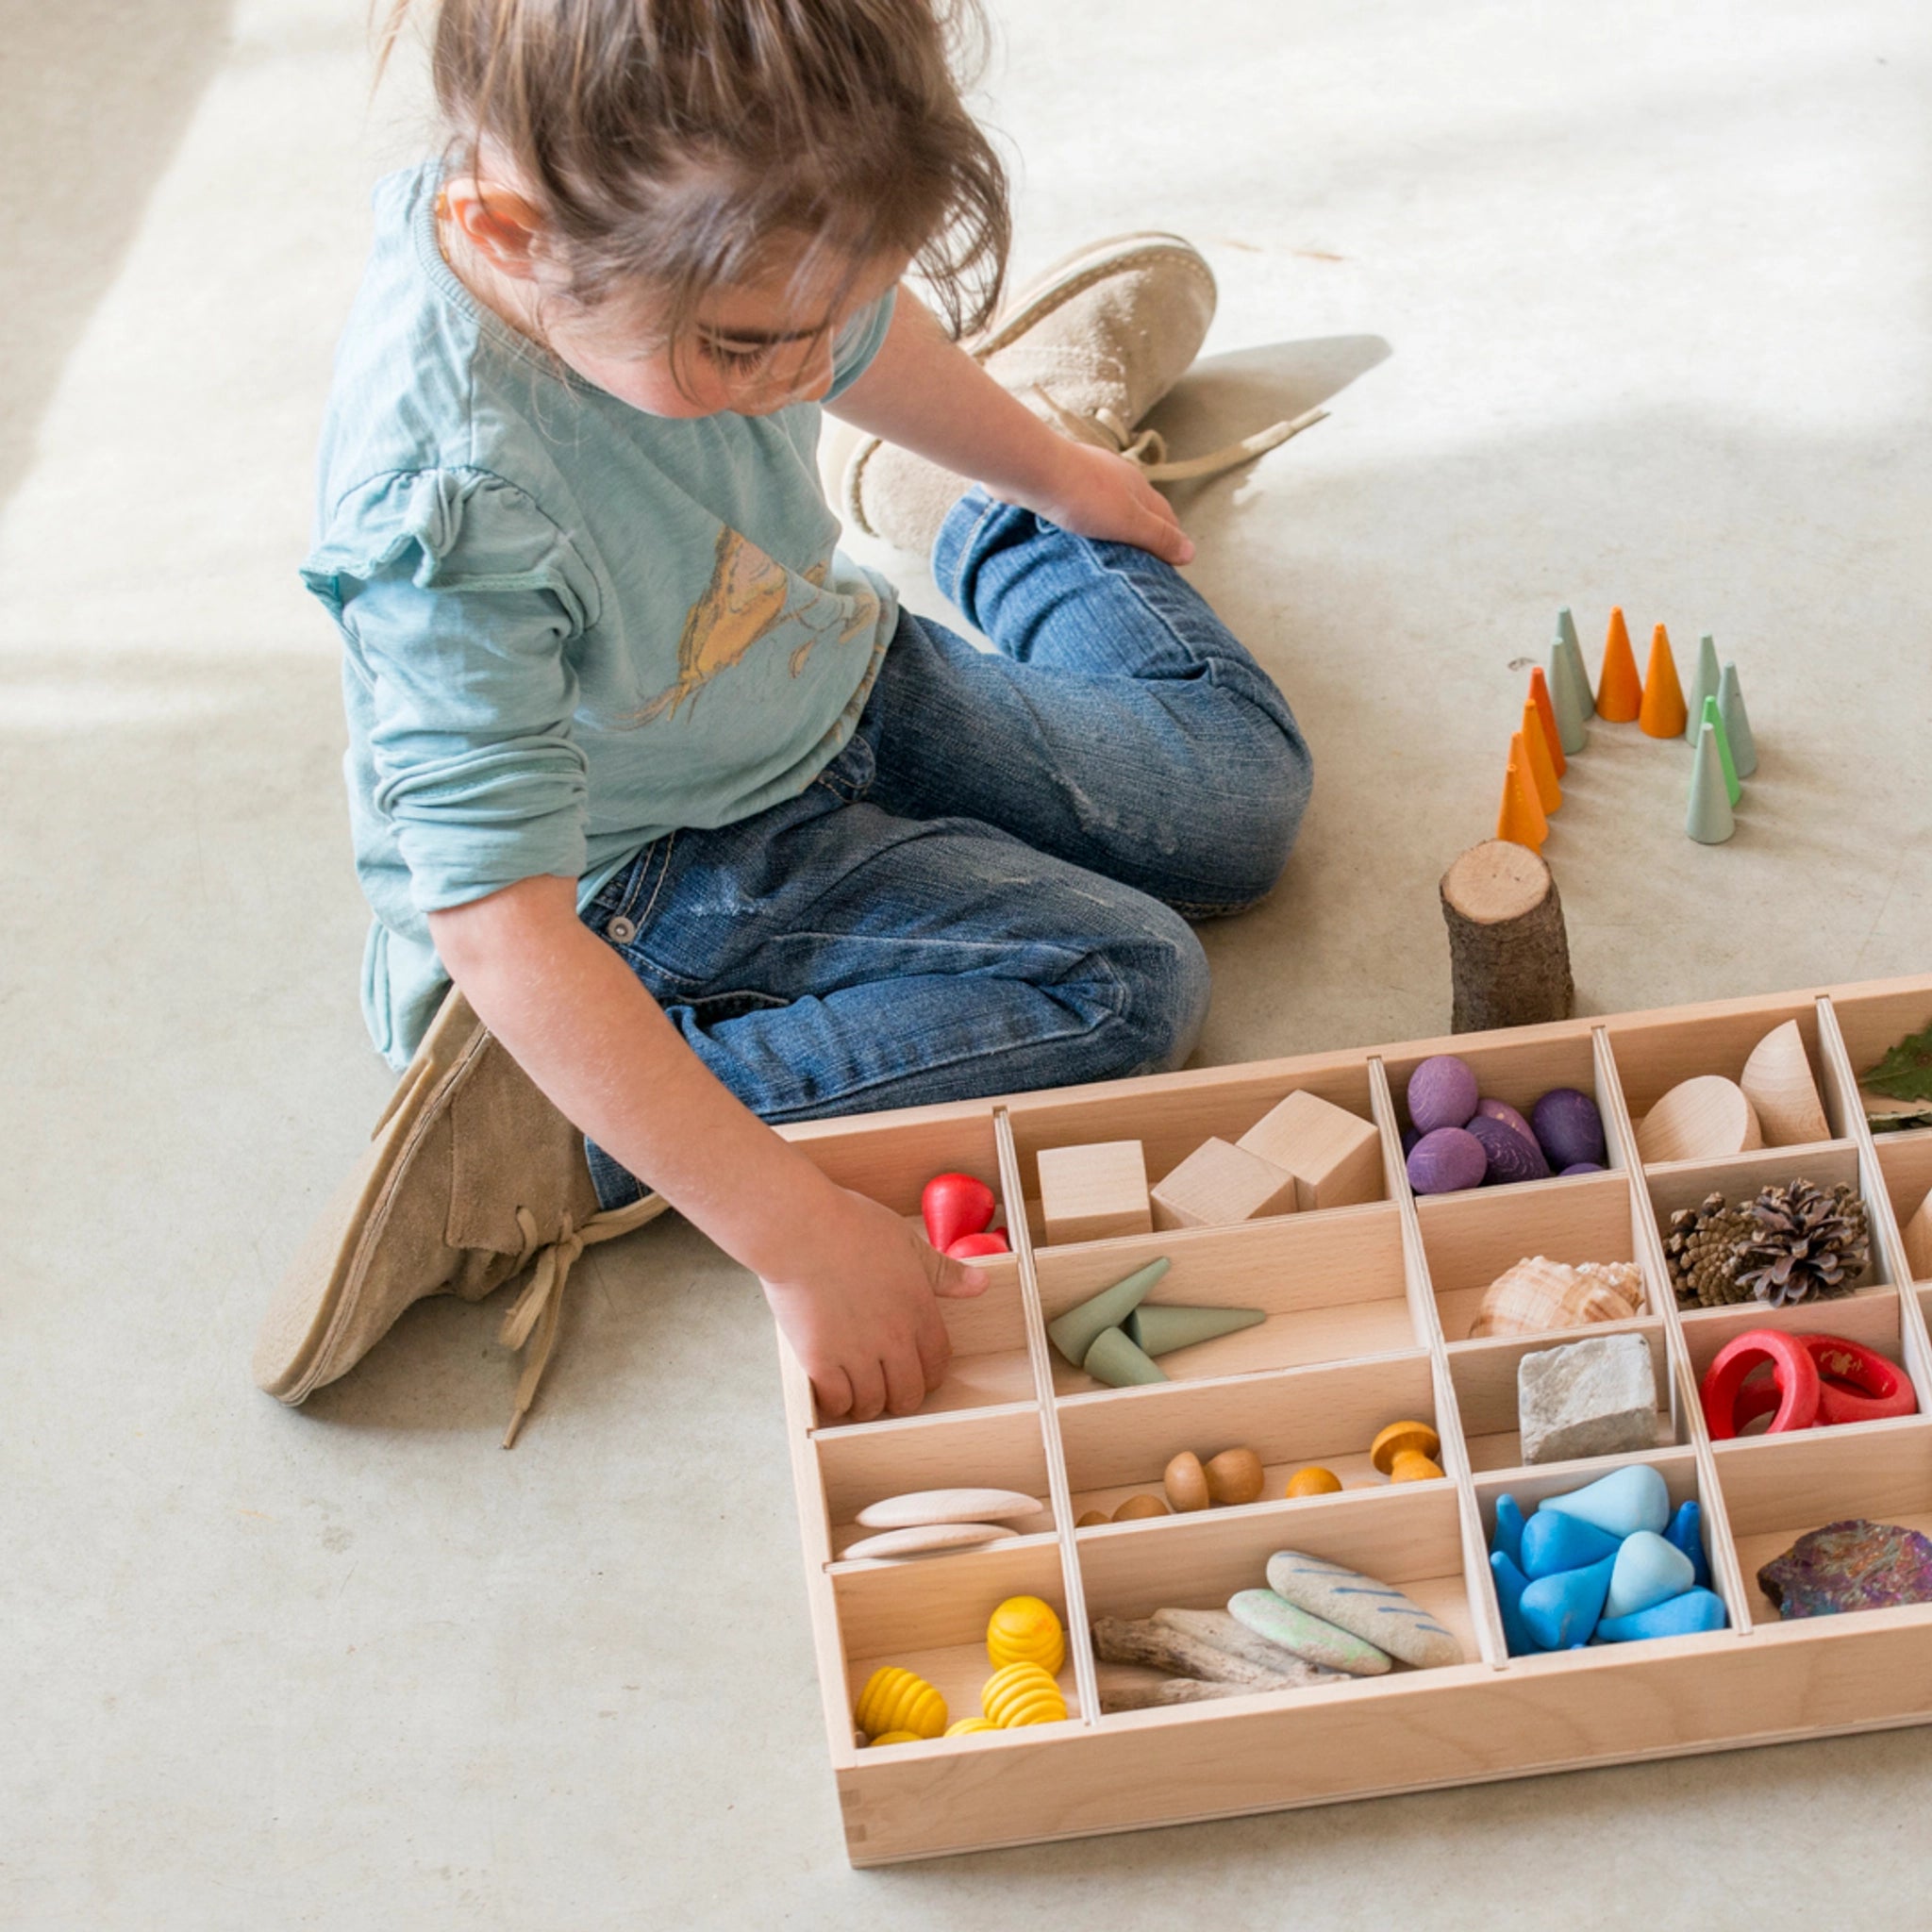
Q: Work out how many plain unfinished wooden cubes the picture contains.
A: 3